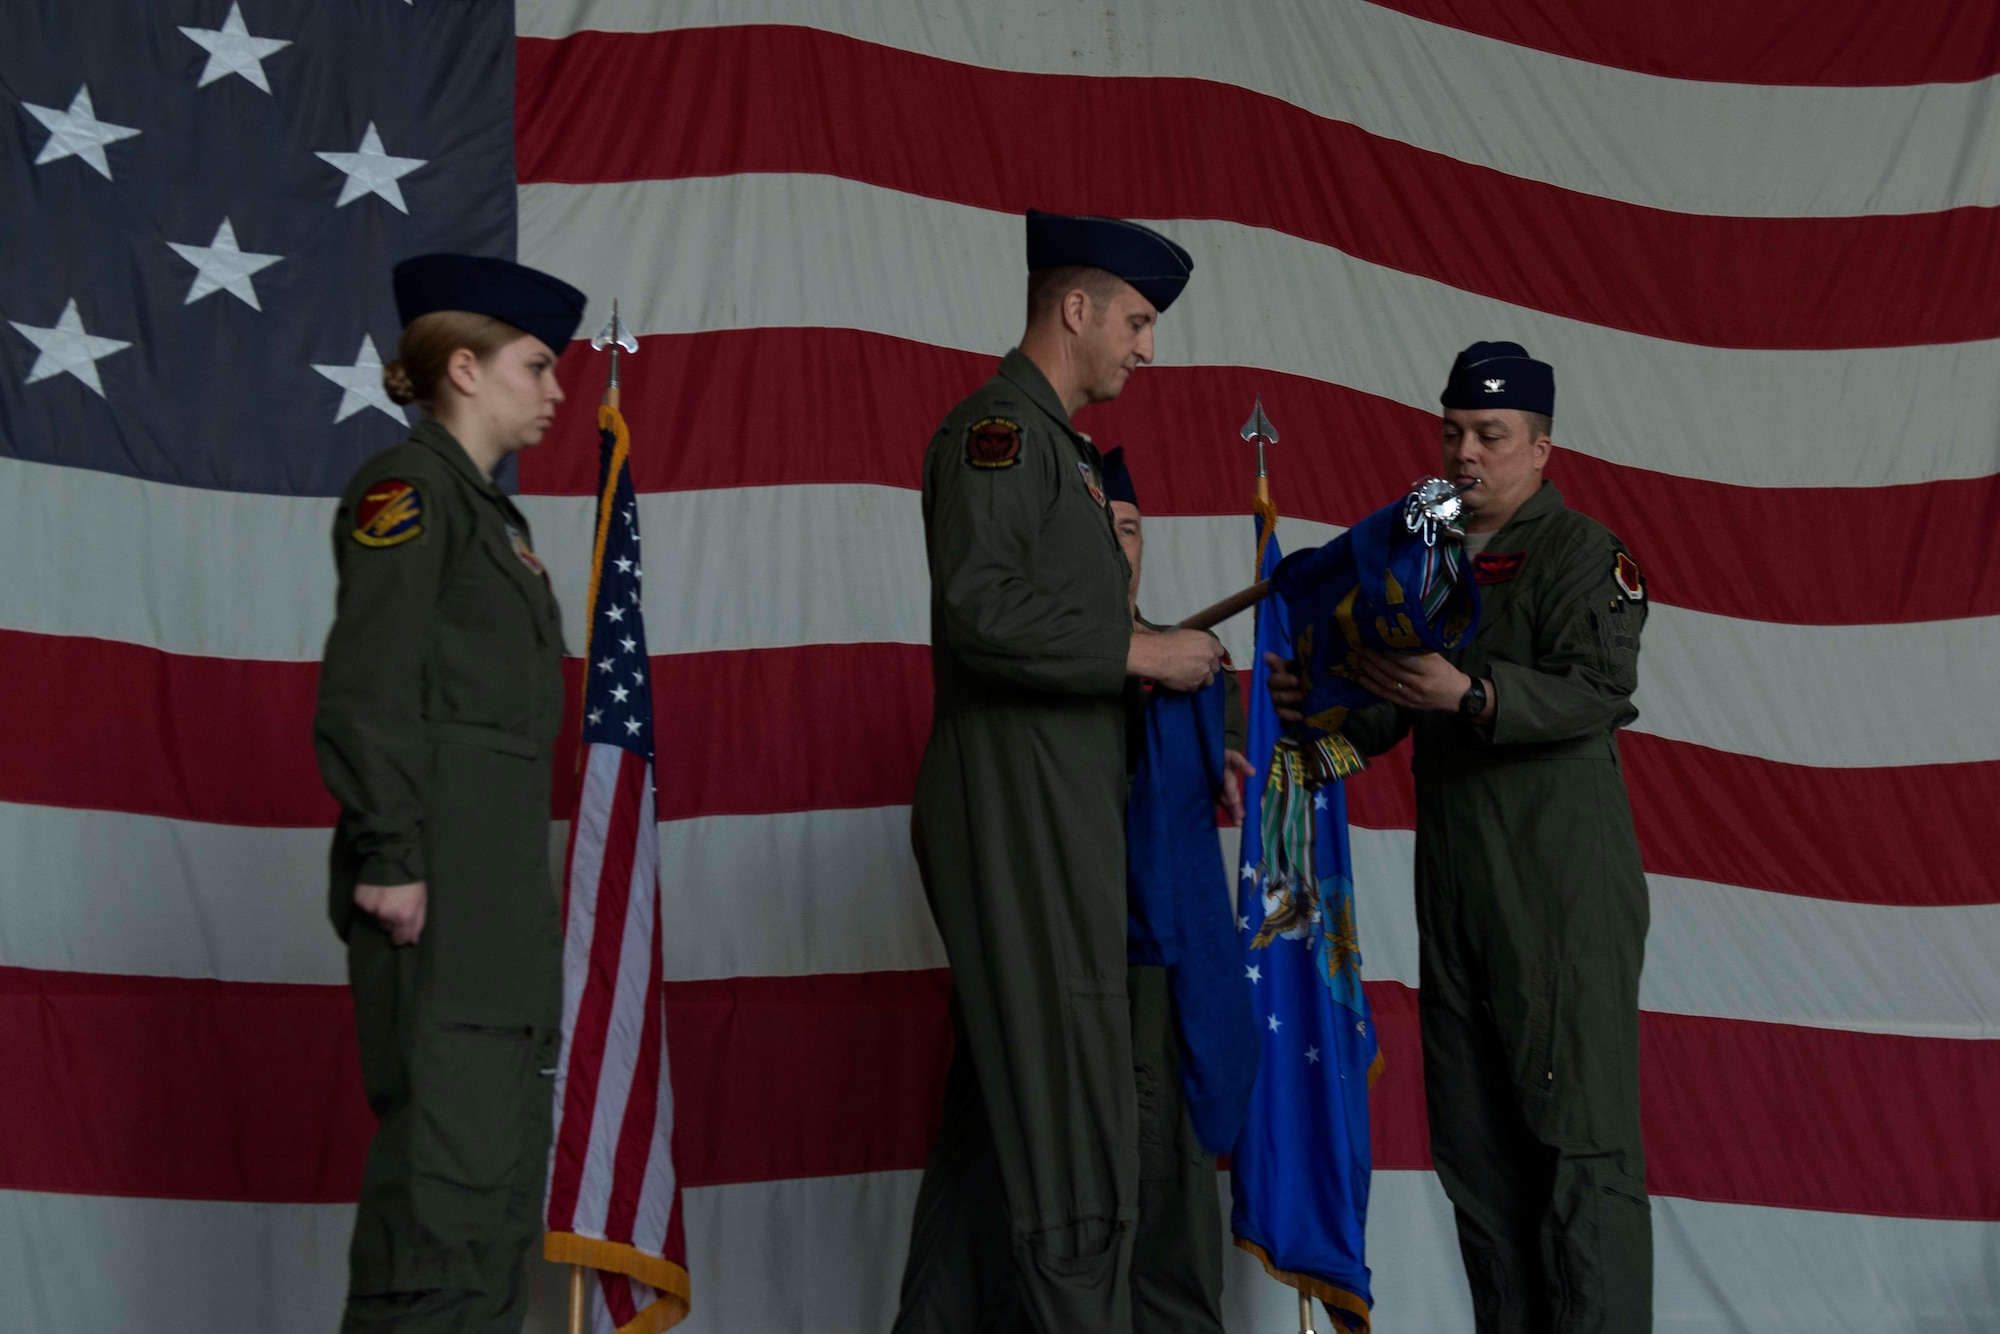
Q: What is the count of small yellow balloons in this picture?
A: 0